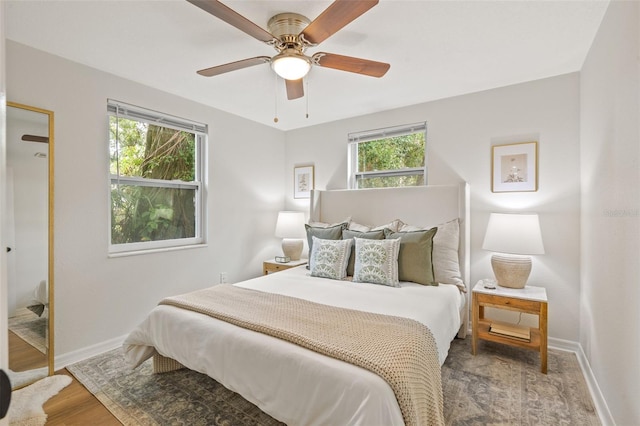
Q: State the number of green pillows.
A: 3